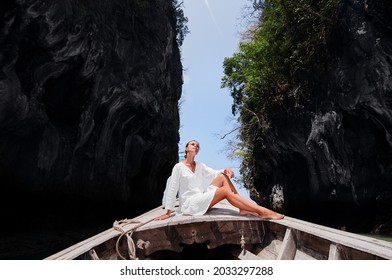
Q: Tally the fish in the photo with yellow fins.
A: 0